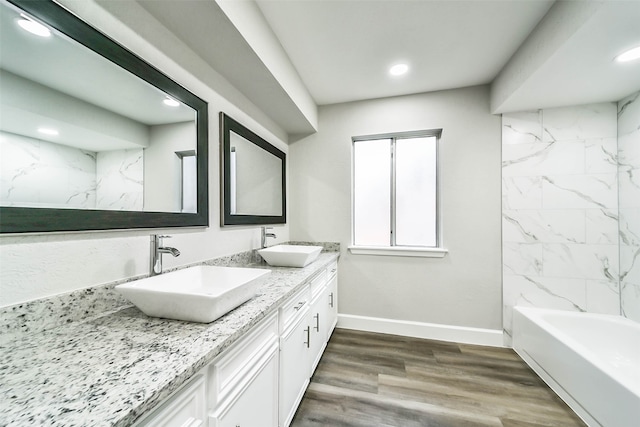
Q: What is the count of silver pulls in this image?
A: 5